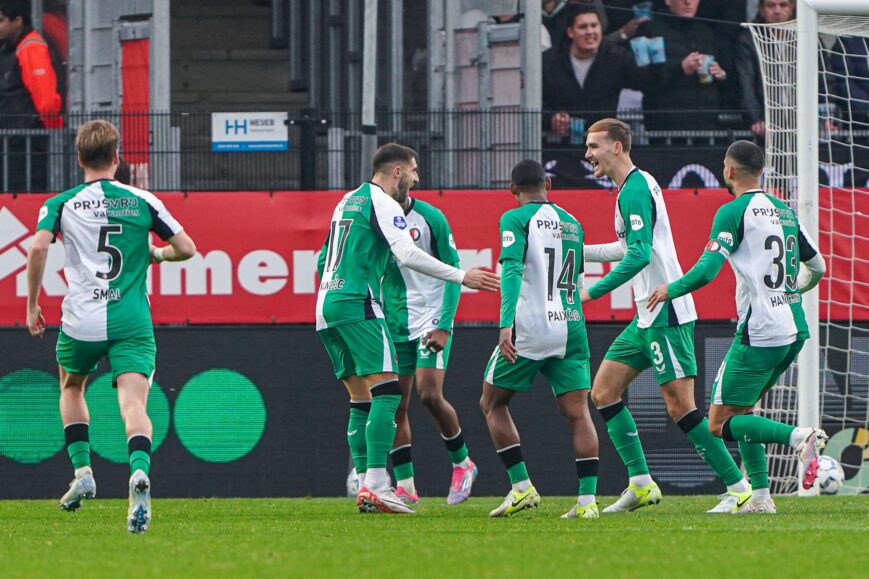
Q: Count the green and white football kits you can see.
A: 6